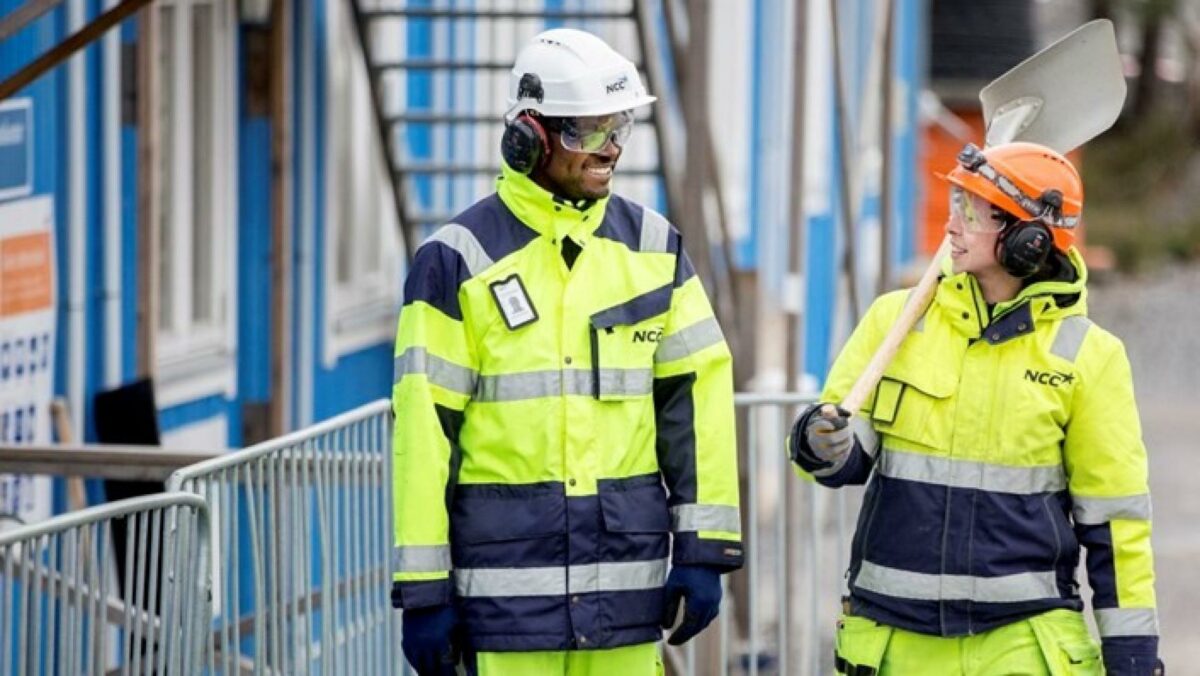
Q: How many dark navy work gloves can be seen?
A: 2